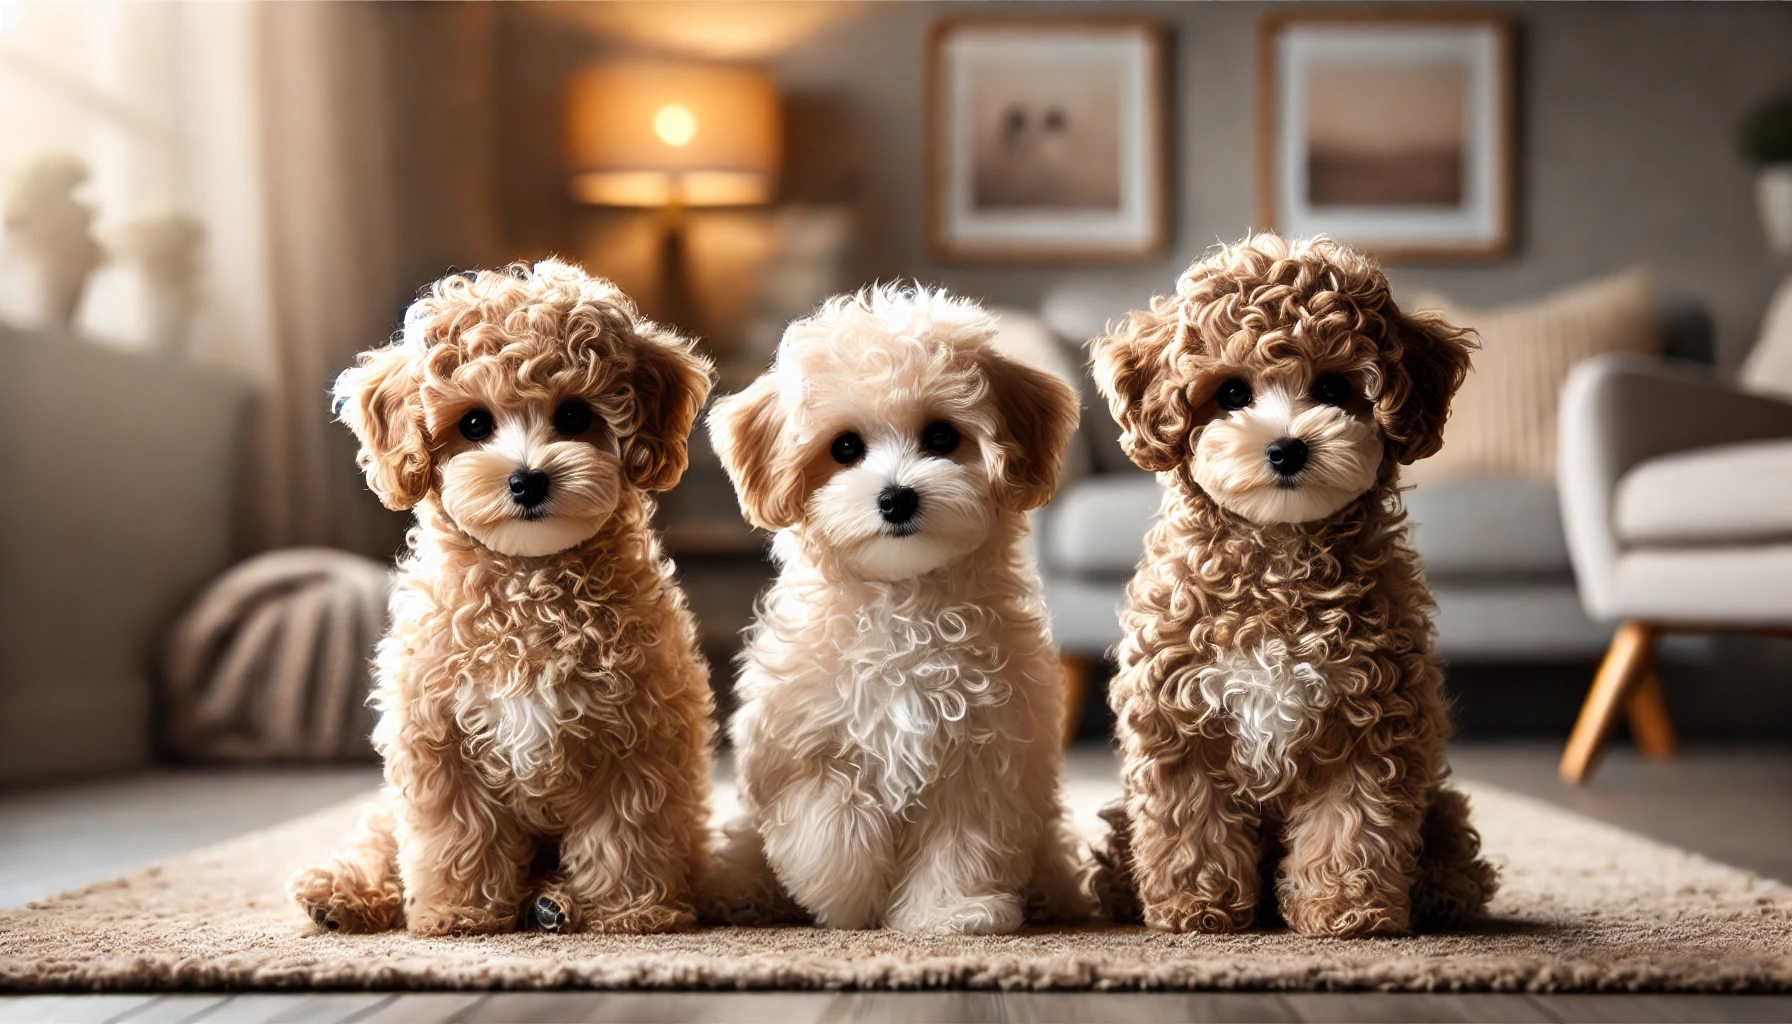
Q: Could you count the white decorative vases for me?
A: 3